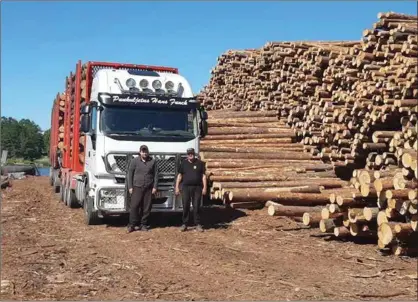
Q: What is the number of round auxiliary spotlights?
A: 4